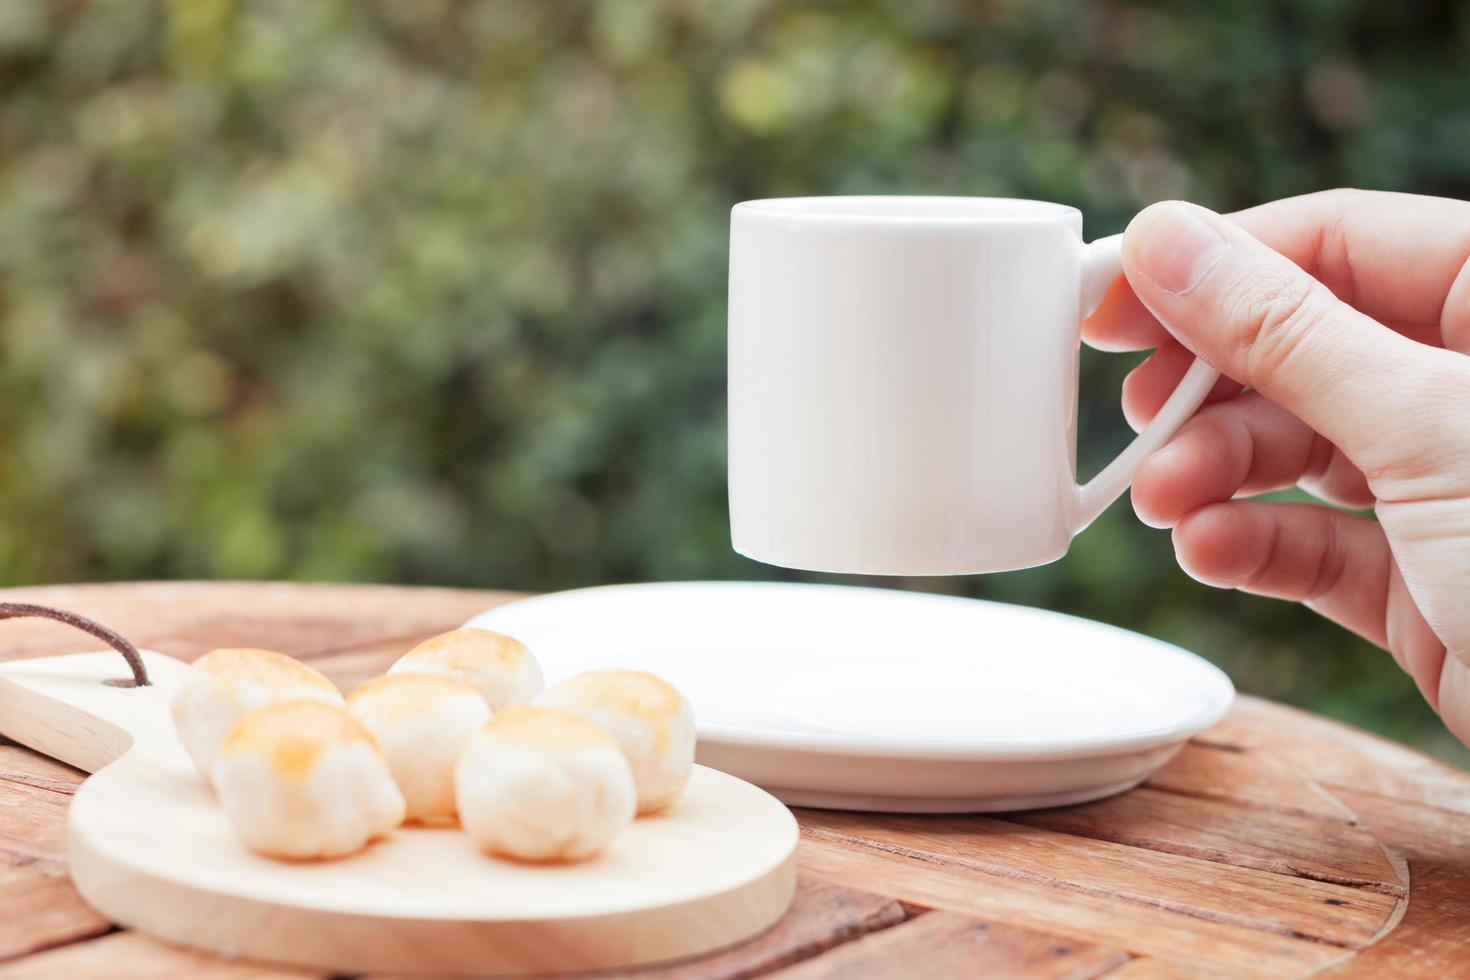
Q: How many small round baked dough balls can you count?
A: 6